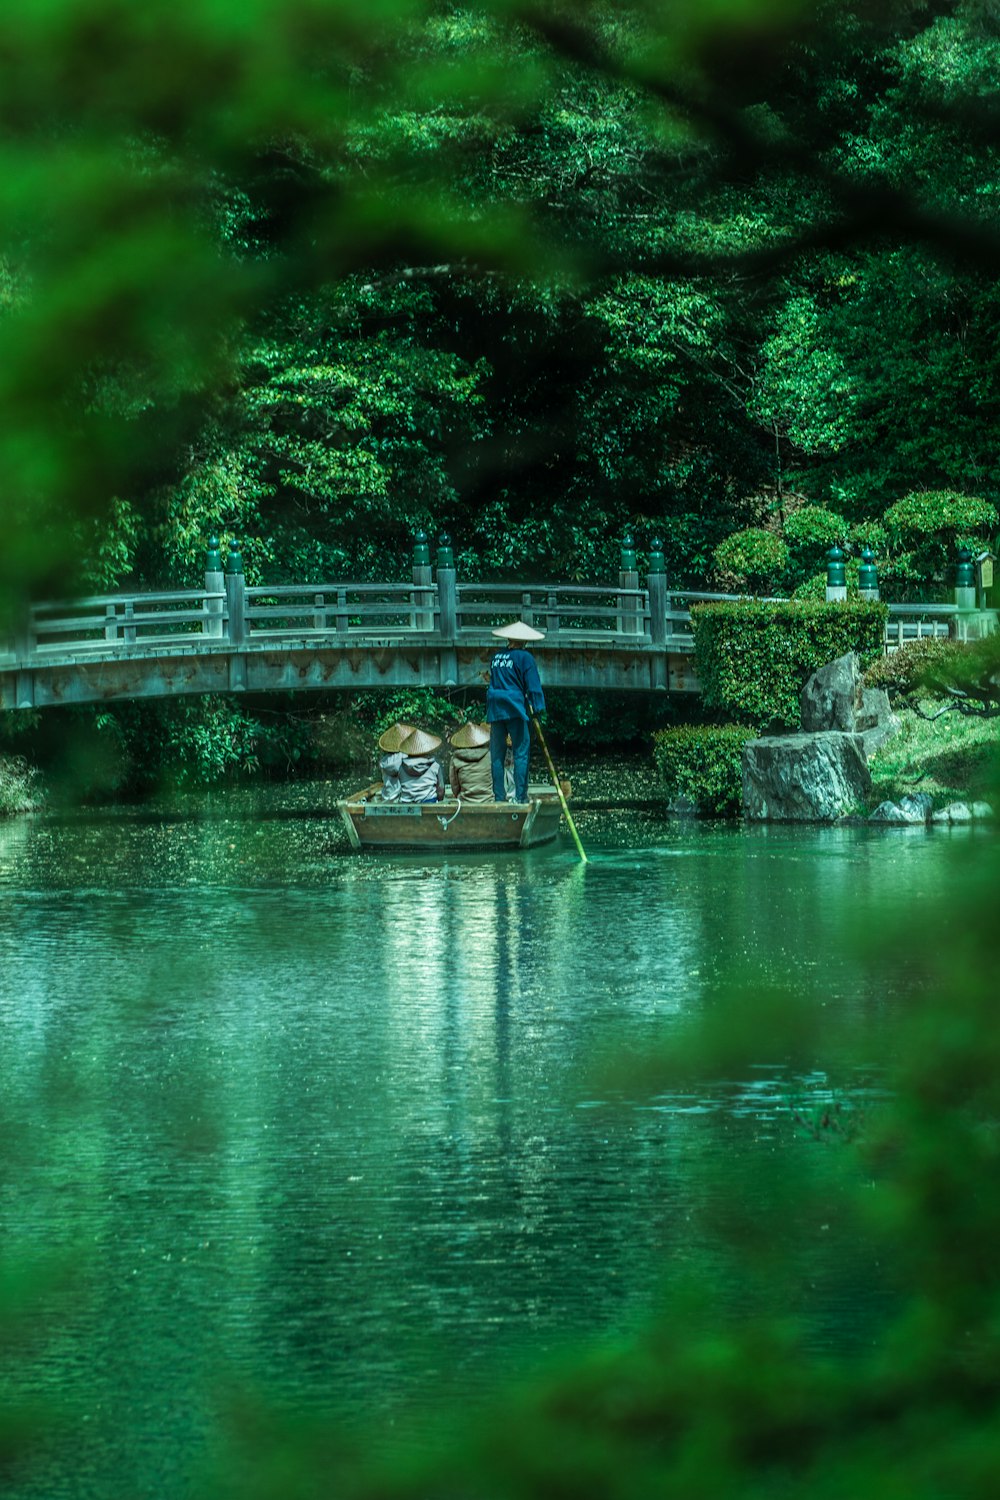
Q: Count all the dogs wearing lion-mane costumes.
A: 0